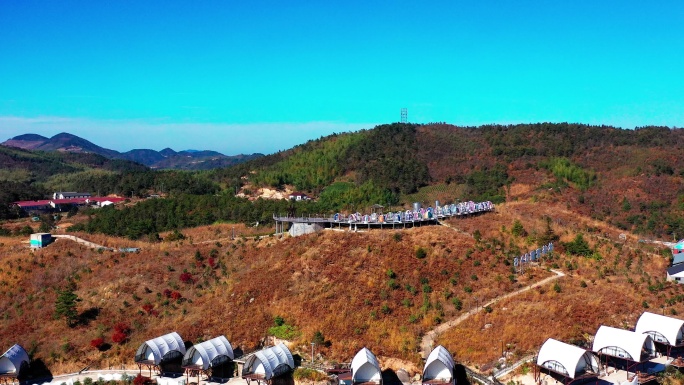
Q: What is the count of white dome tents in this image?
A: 9